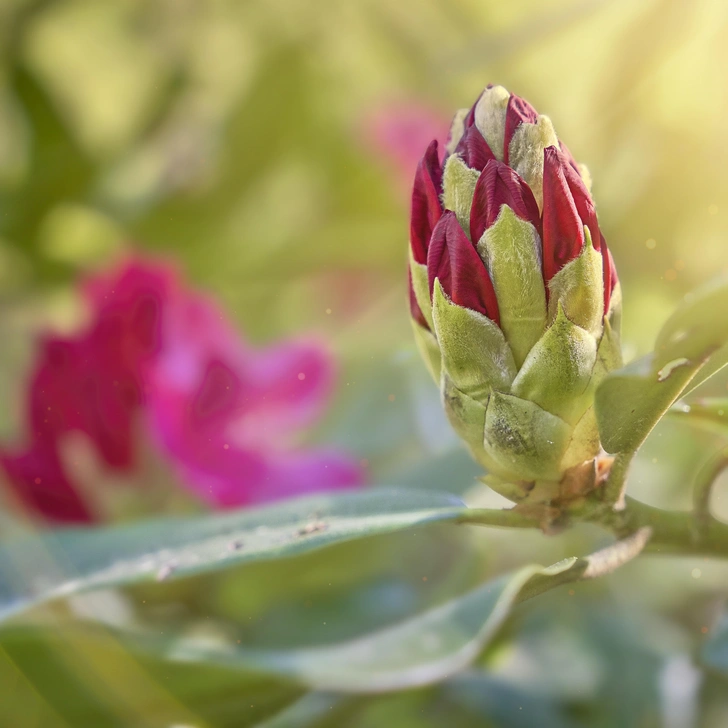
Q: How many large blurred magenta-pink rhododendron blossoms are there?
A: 1